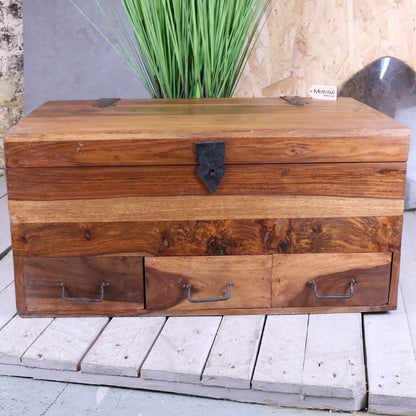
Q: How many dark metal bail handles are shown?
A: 3